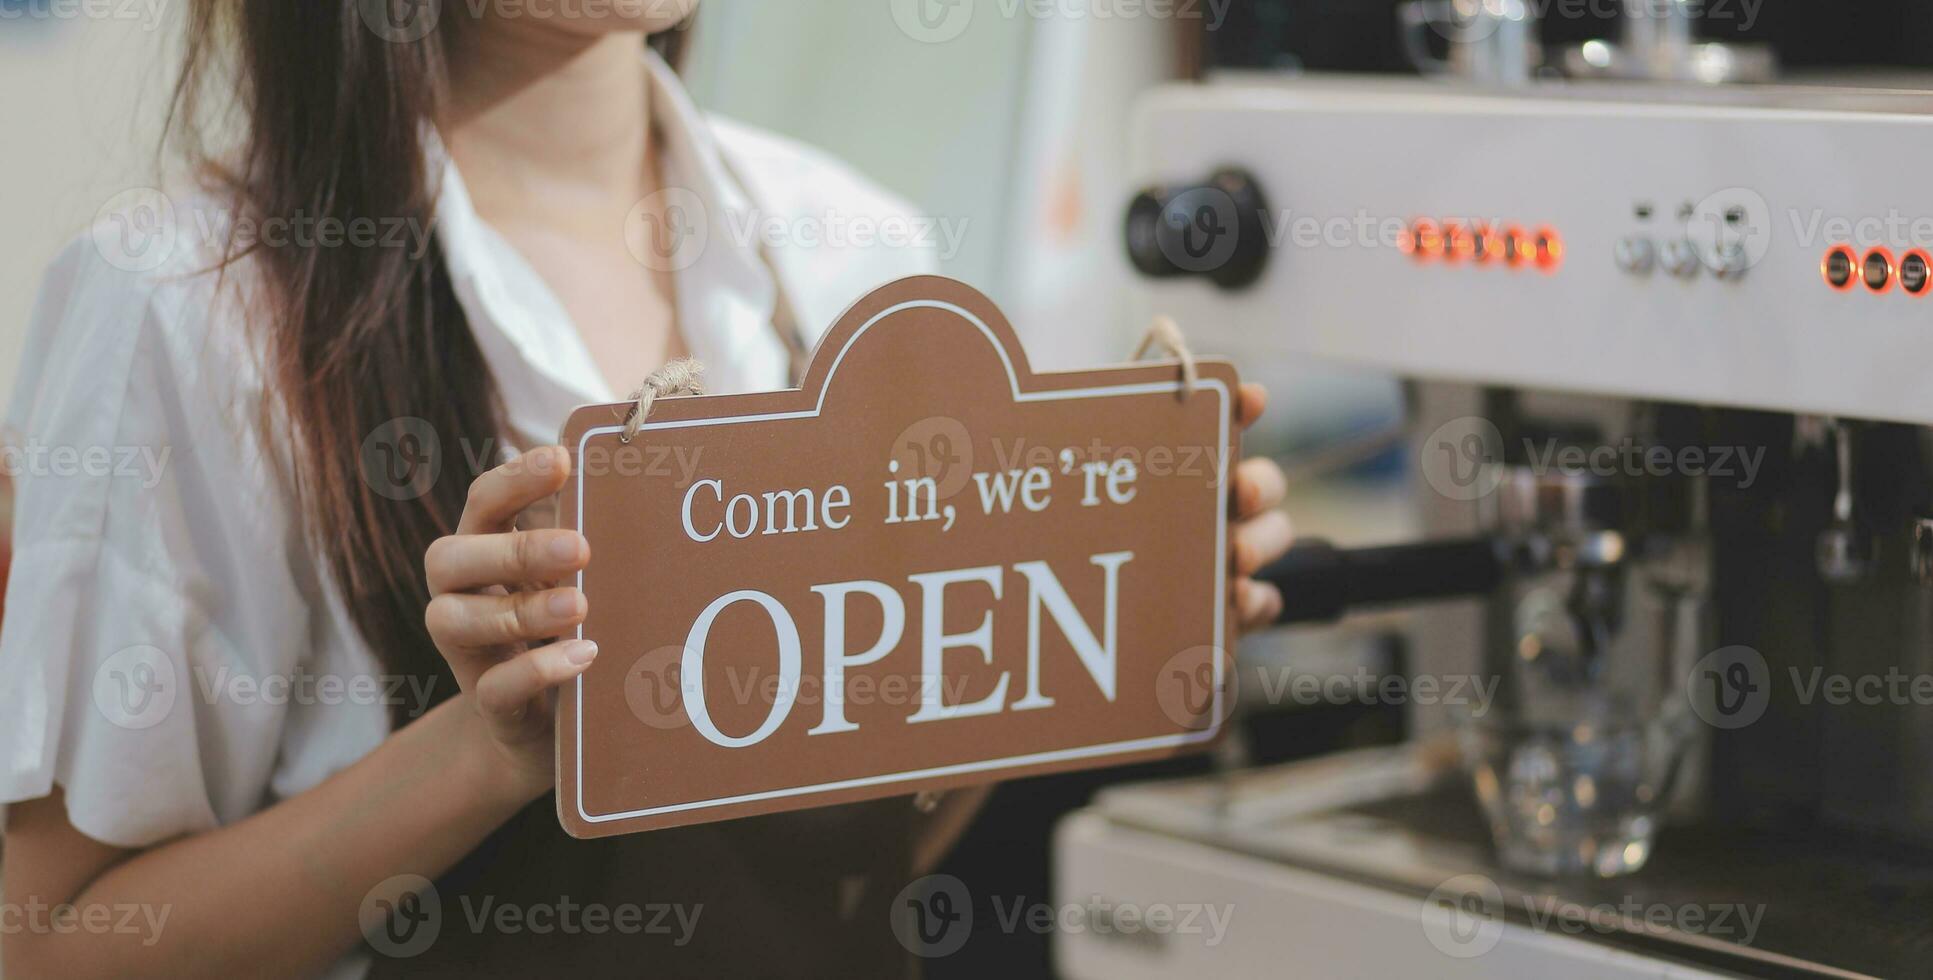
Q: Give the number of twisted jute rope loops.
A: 2